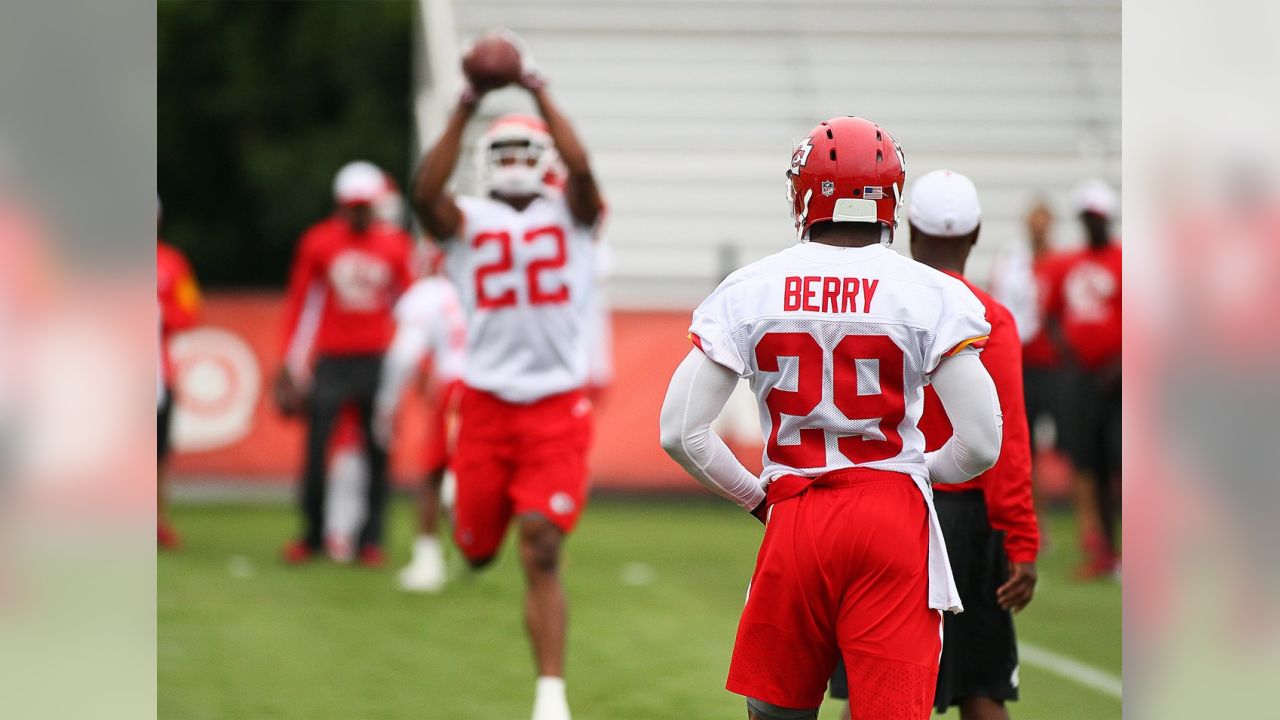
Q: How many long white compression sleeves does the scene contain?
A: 2